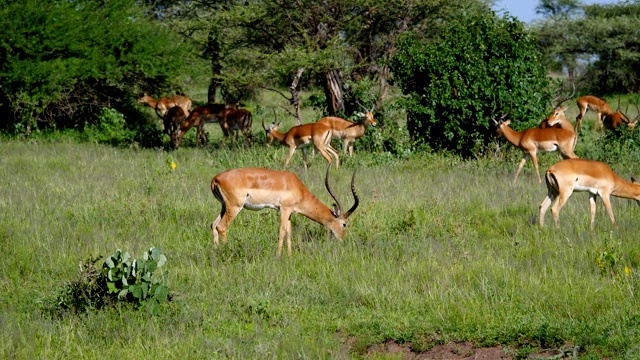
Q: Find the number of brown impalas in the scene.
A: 12